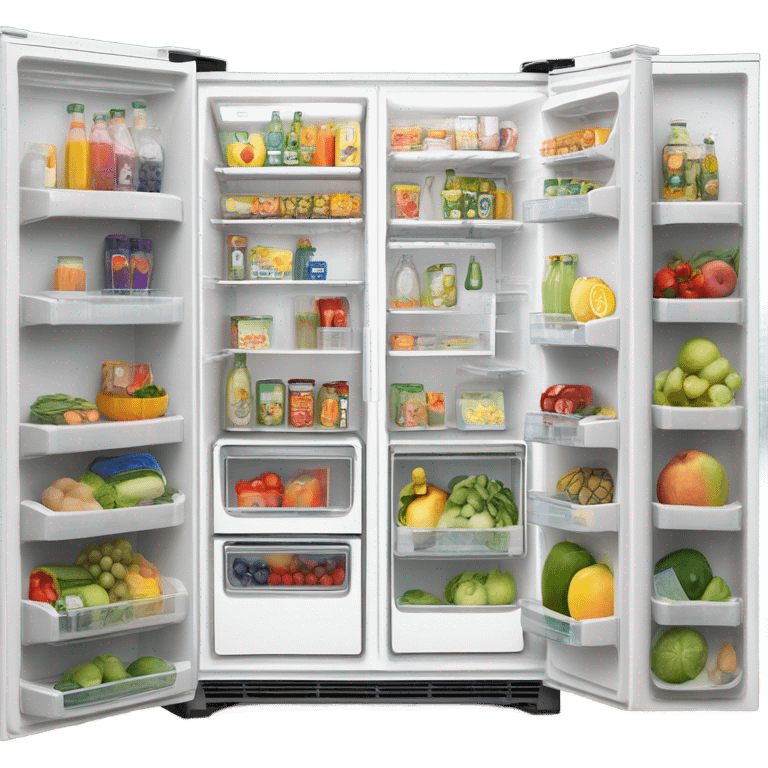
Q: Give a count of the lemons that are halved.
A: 1